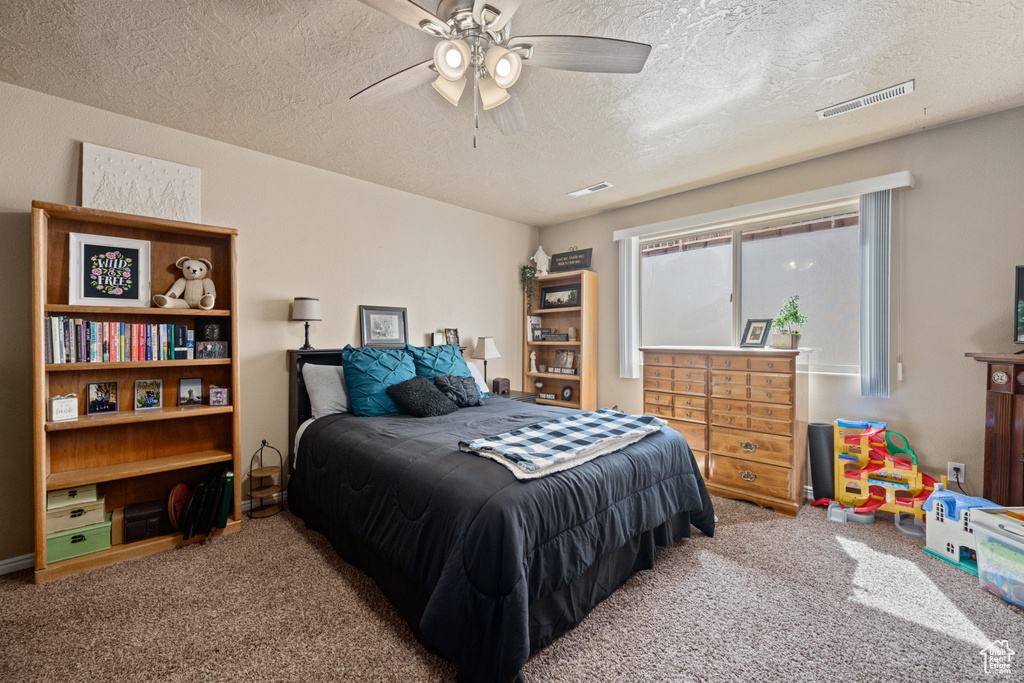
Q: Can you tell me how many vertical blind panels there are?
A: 2